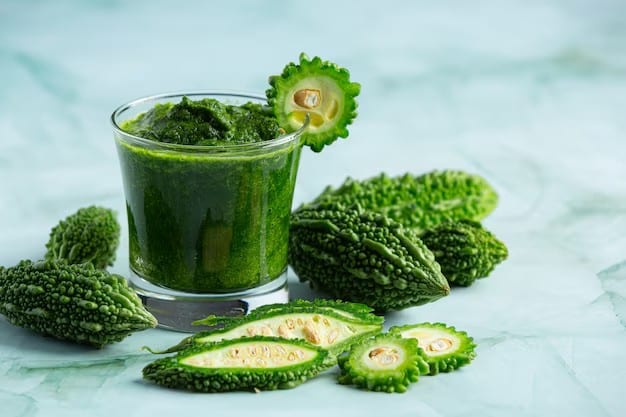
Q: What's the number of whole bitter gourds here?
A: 5